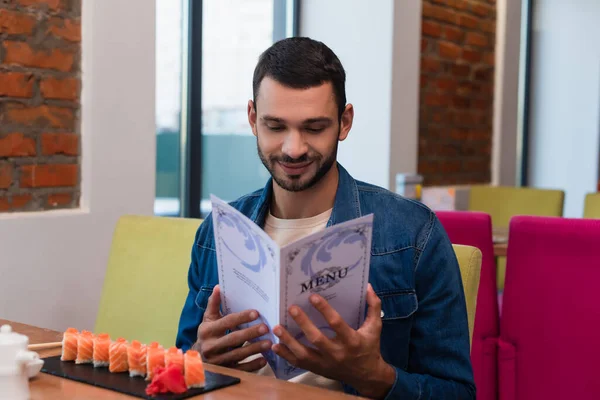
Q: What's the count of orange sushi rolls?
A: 8